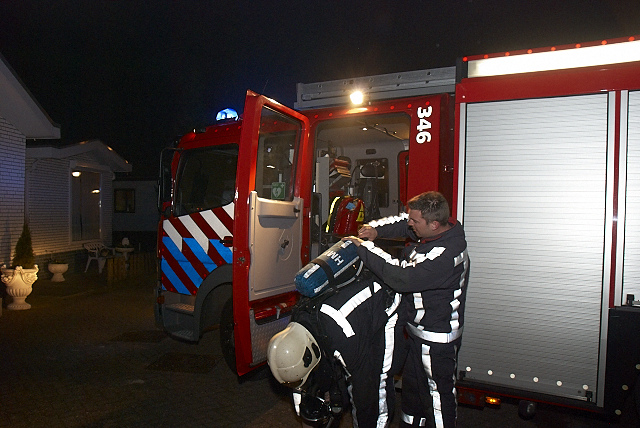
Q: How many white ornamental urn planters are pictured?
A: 2